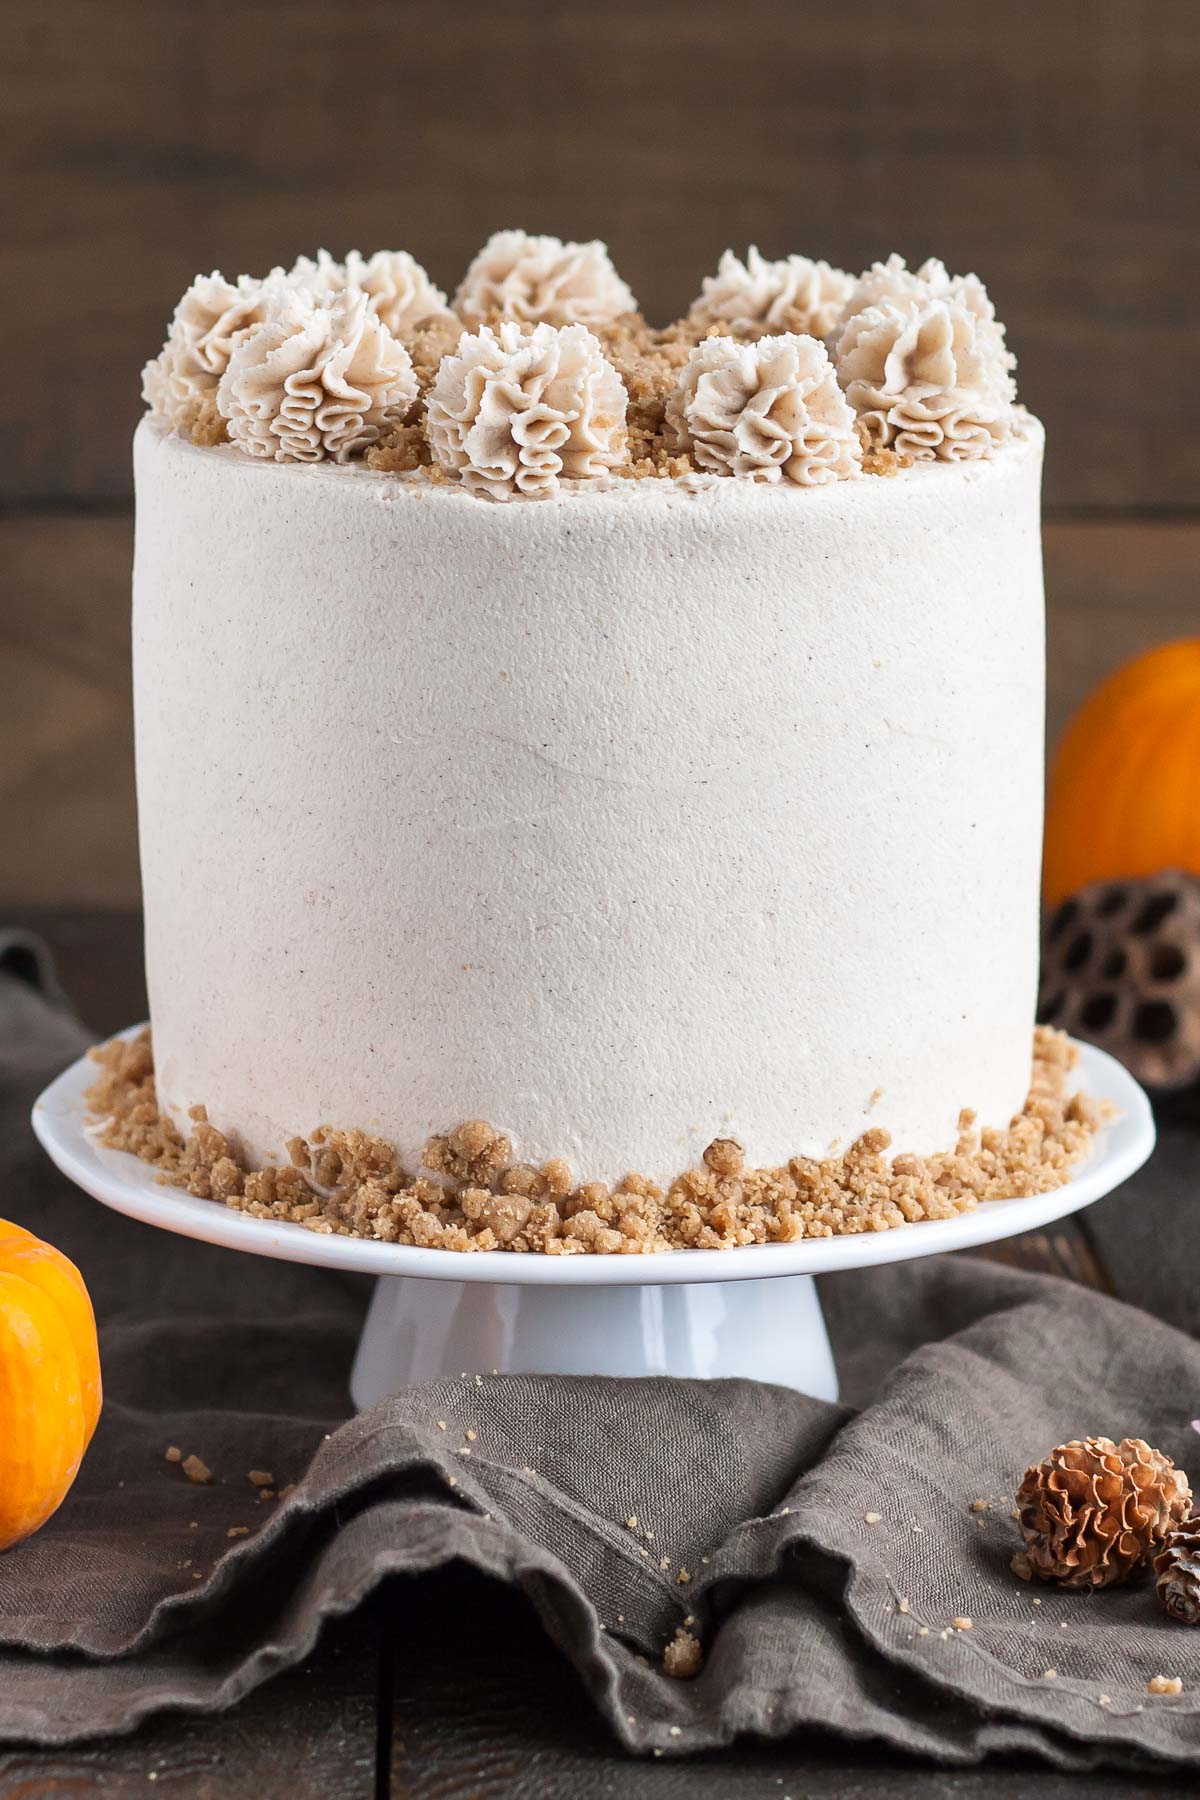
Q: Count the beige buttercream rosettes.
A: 9